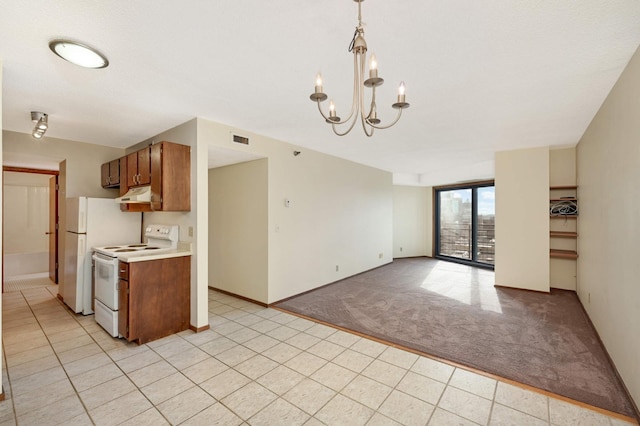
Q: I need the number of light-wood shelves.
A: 5